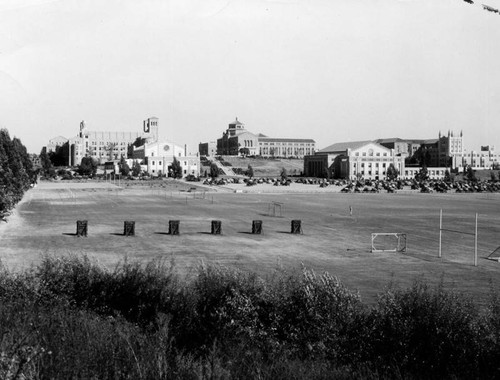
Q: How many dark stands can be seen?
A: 6